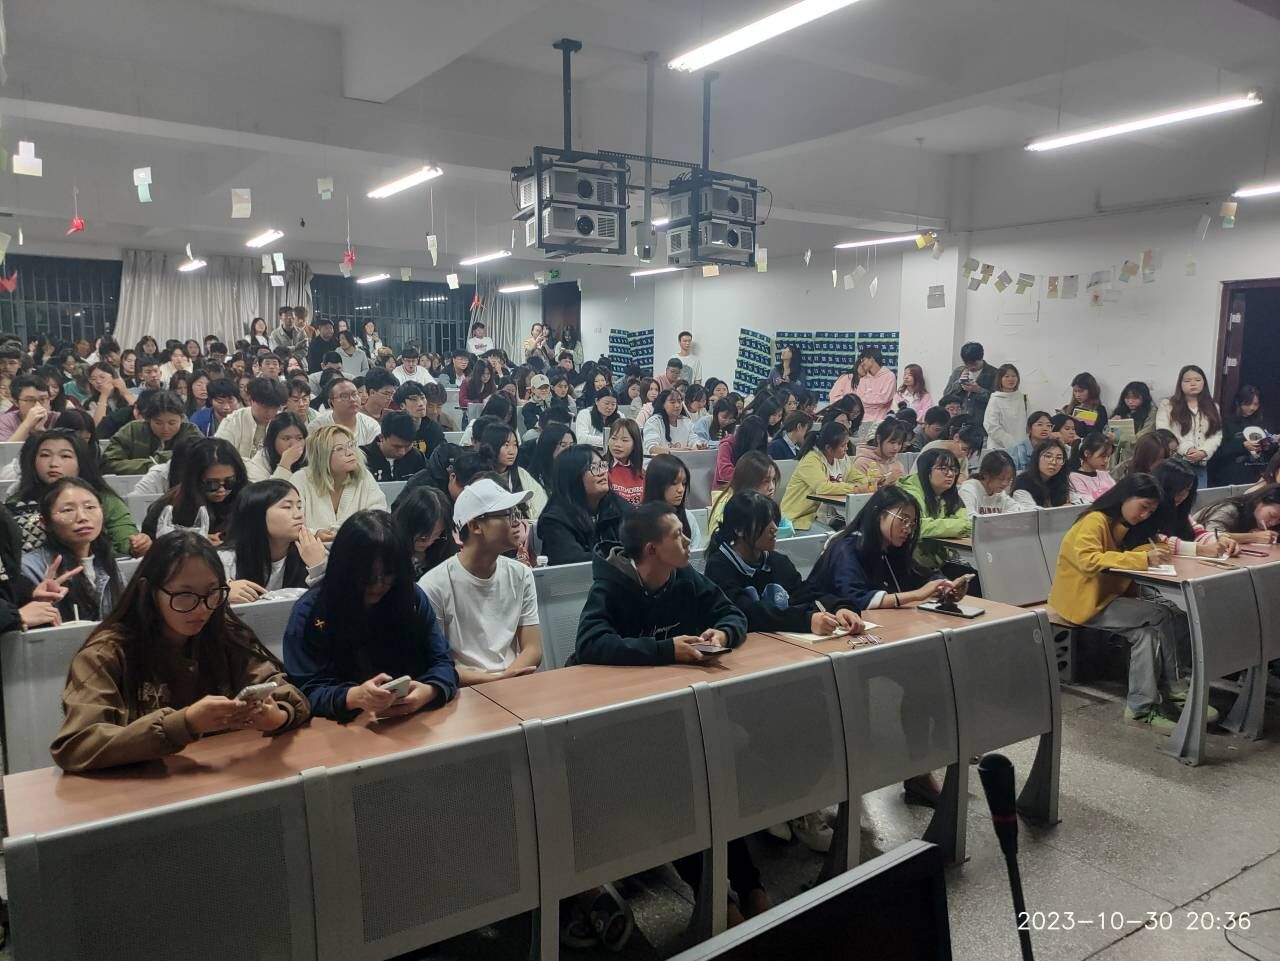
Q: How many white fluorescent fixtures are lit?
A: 12